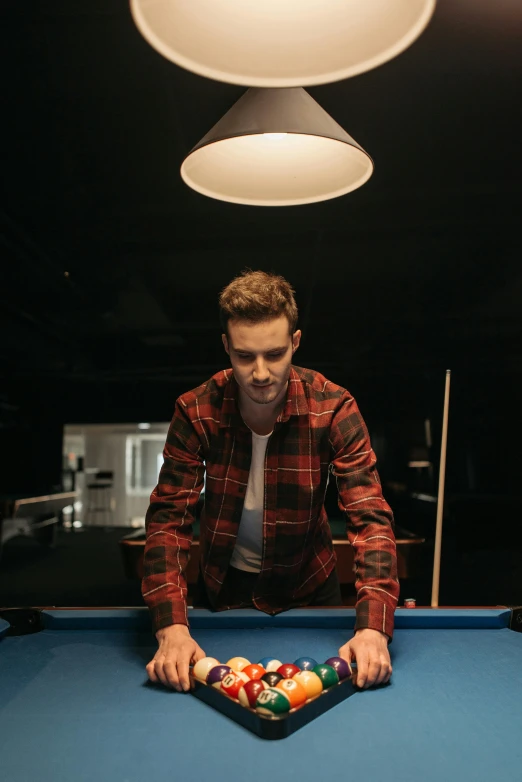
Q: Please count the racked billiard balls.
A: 15